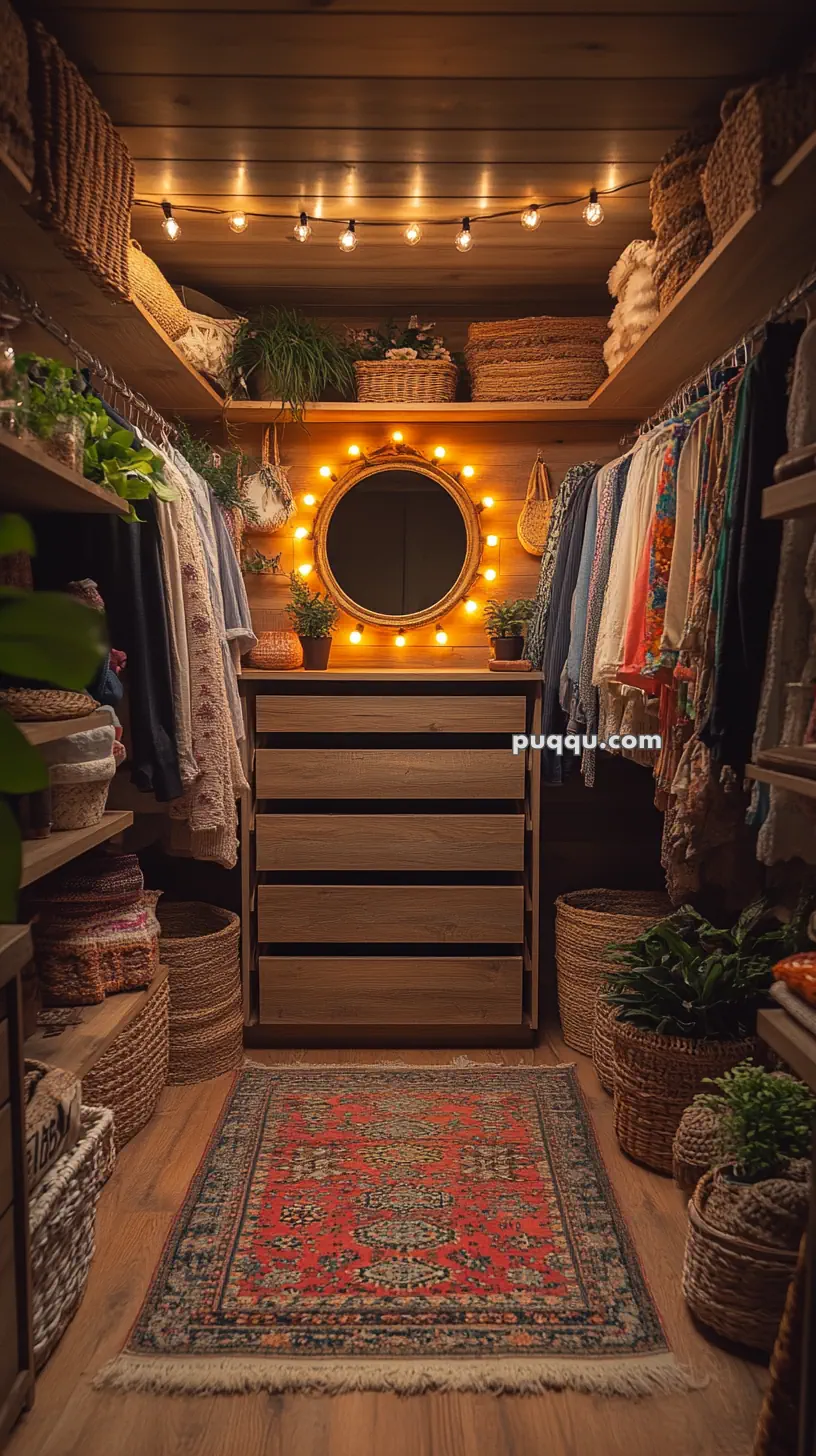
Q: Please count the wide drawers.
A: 5